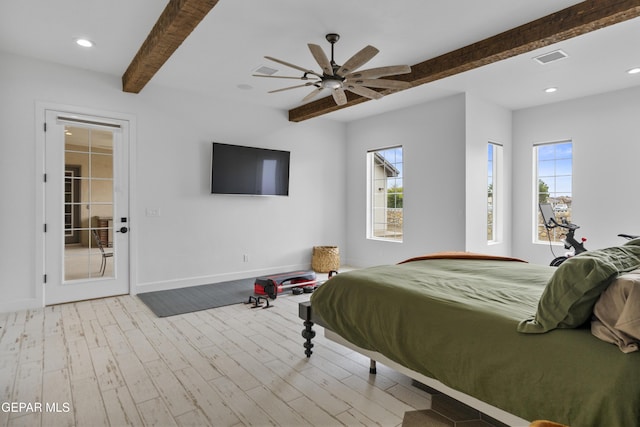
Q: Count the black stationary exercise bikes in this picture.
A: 1